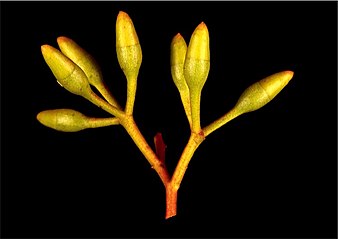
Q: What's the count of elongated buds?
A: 7